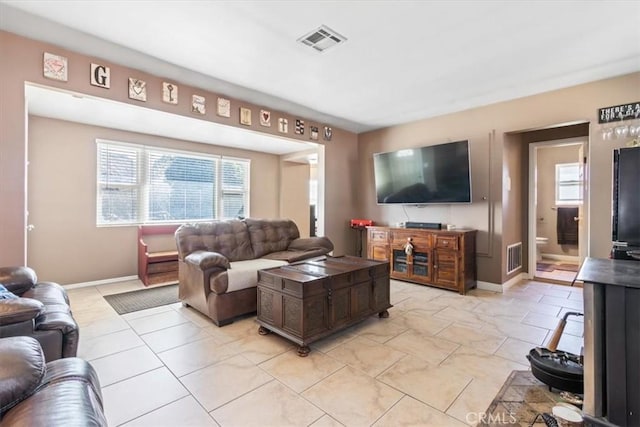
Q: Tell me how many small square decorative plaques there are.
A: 12